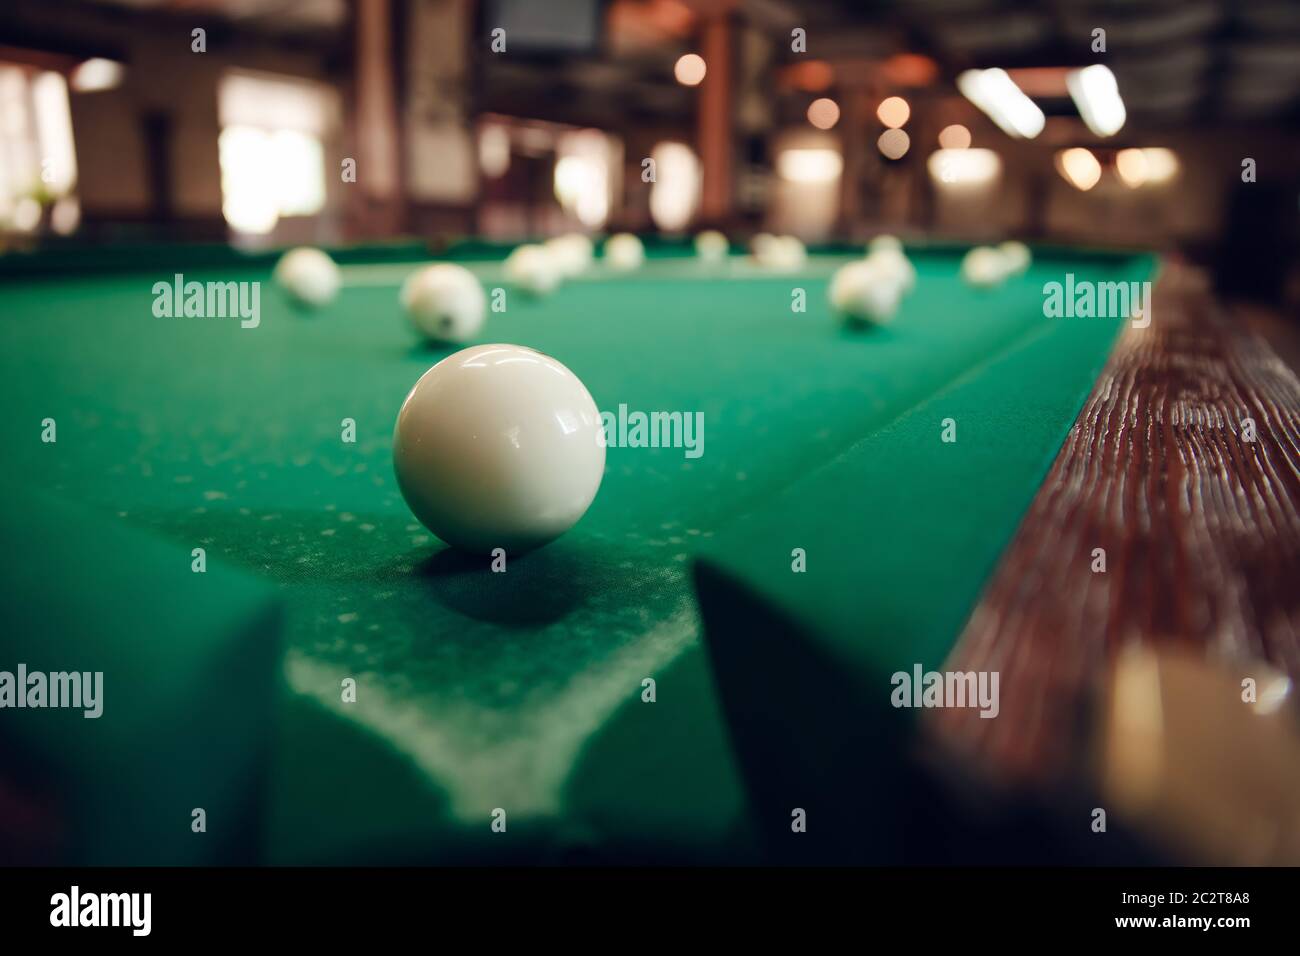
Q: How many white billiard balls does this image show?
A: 14